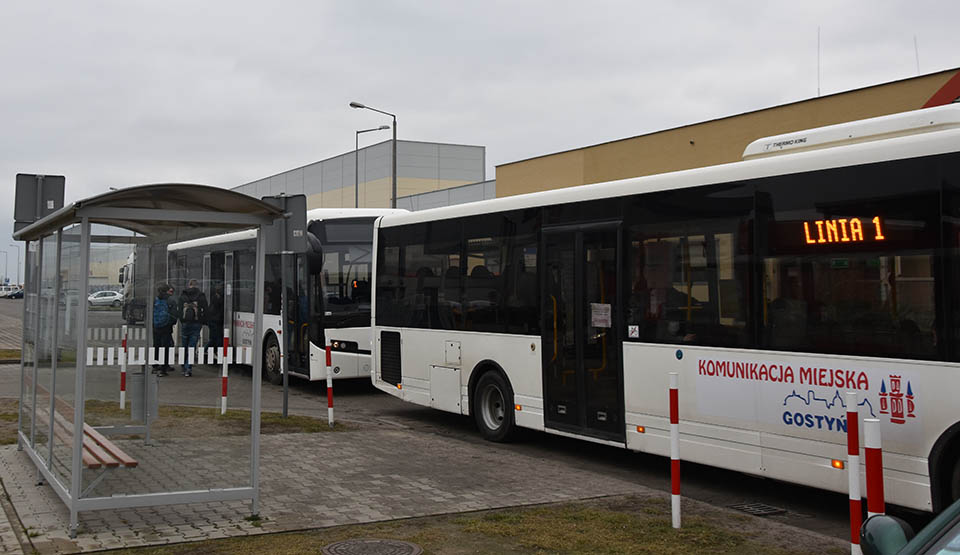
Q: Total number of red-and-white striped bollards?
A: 6